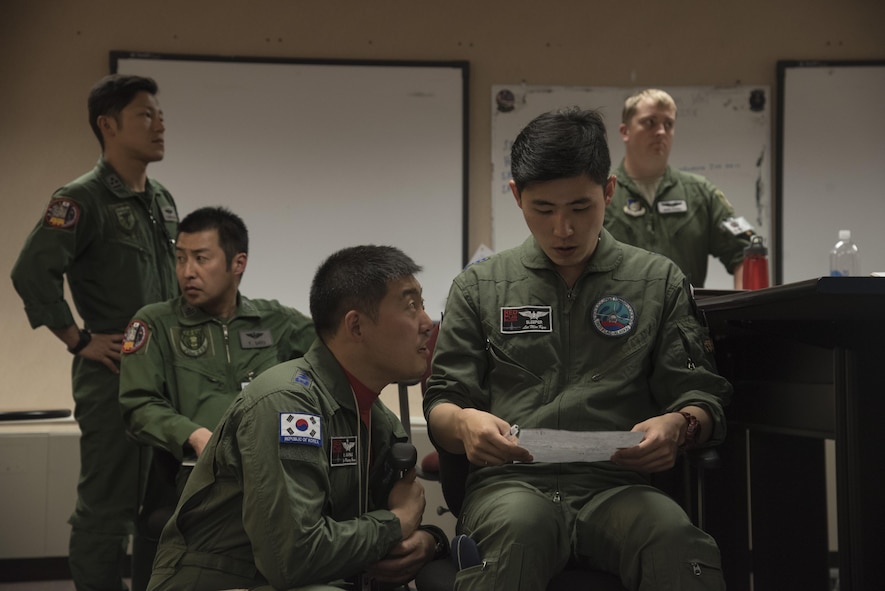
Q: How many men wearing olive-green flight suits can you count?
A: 5